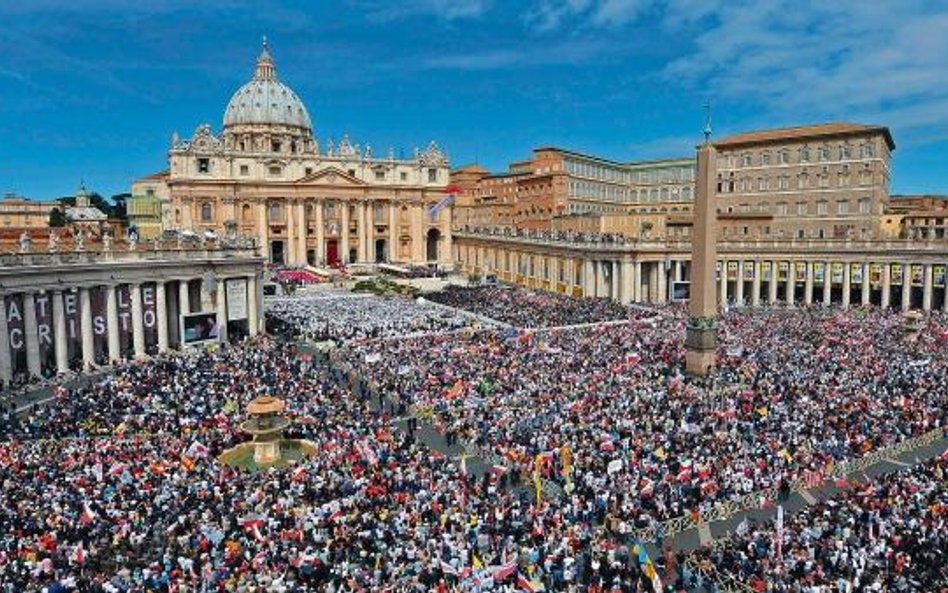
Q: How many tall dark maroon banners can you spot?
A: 6